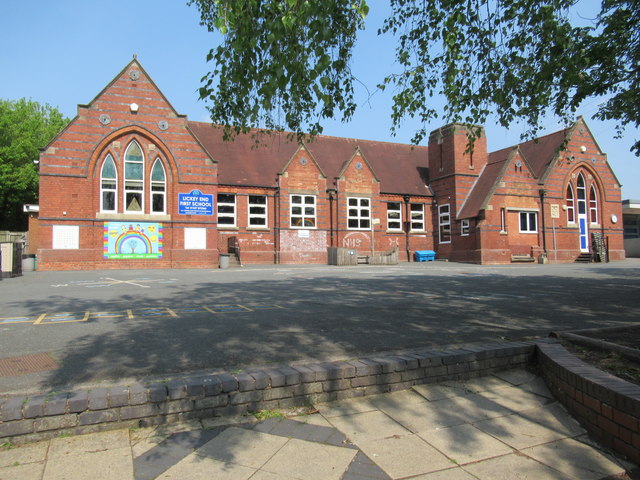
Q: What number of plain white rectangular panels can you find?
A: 2